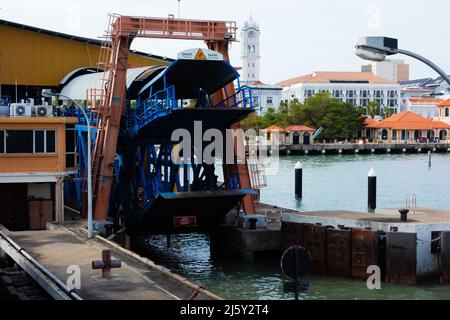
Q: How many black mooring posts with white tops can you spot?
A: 2